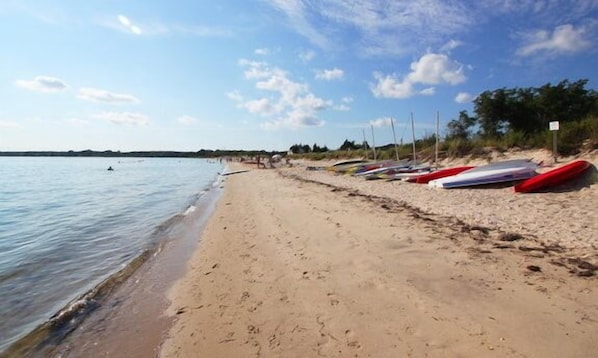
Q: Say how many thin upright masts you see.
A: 5